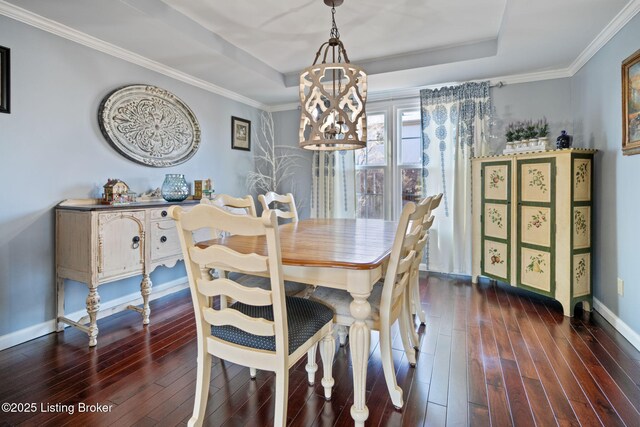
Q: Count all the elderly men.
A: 0